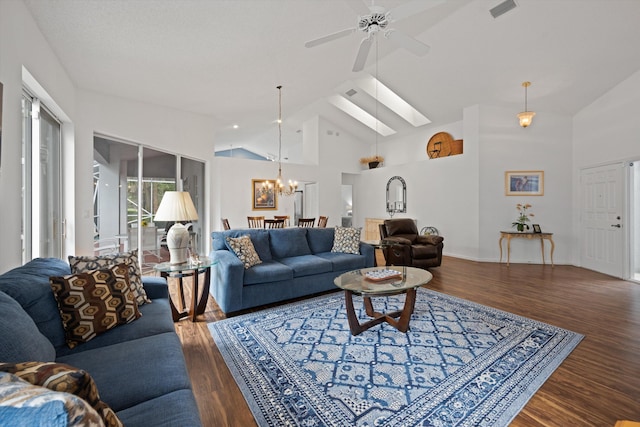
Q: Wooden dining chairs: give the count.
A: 6